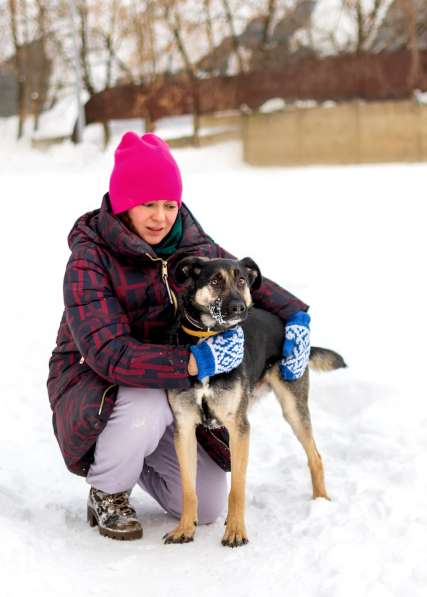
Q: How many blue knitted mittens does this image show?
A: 2